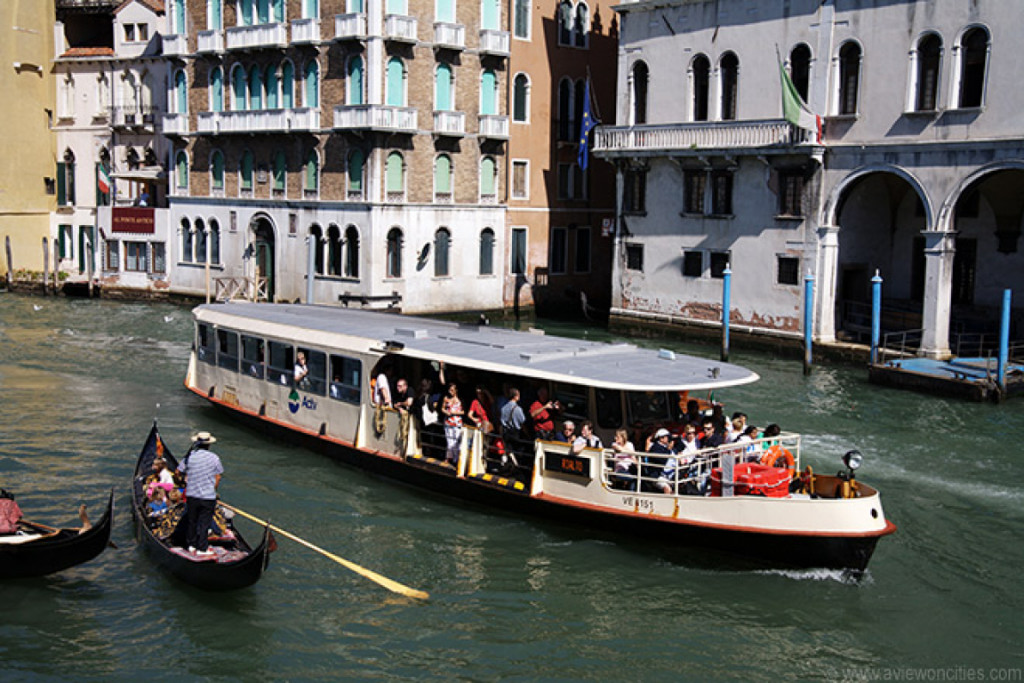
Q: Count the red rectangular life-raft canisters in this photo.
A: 1